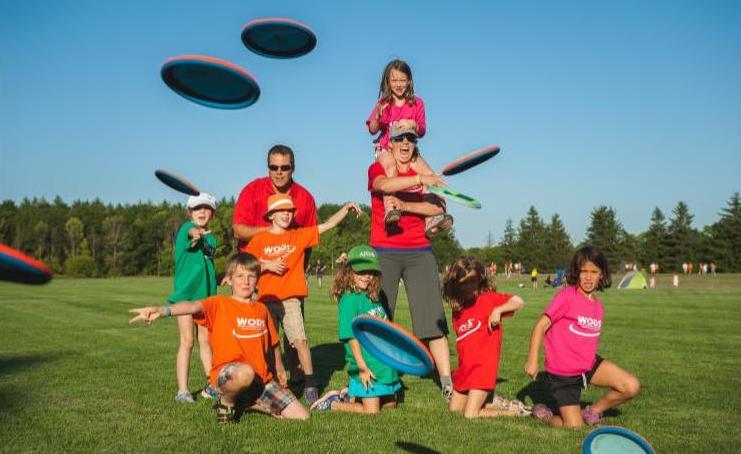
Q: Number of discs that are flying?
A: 8